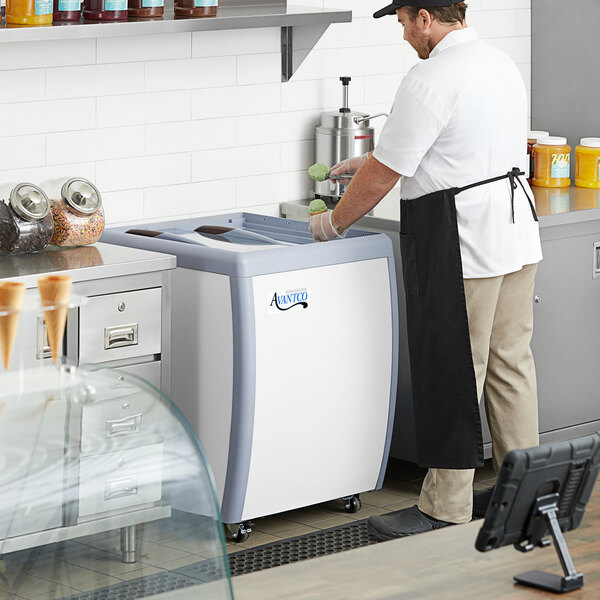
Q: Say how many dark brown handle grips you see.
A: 2